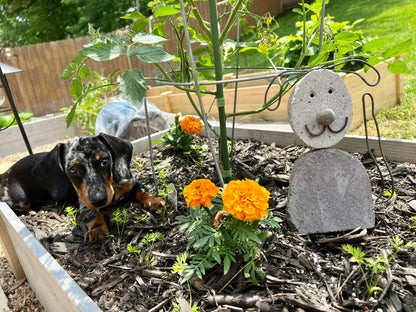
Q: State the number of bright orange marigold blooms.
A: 3